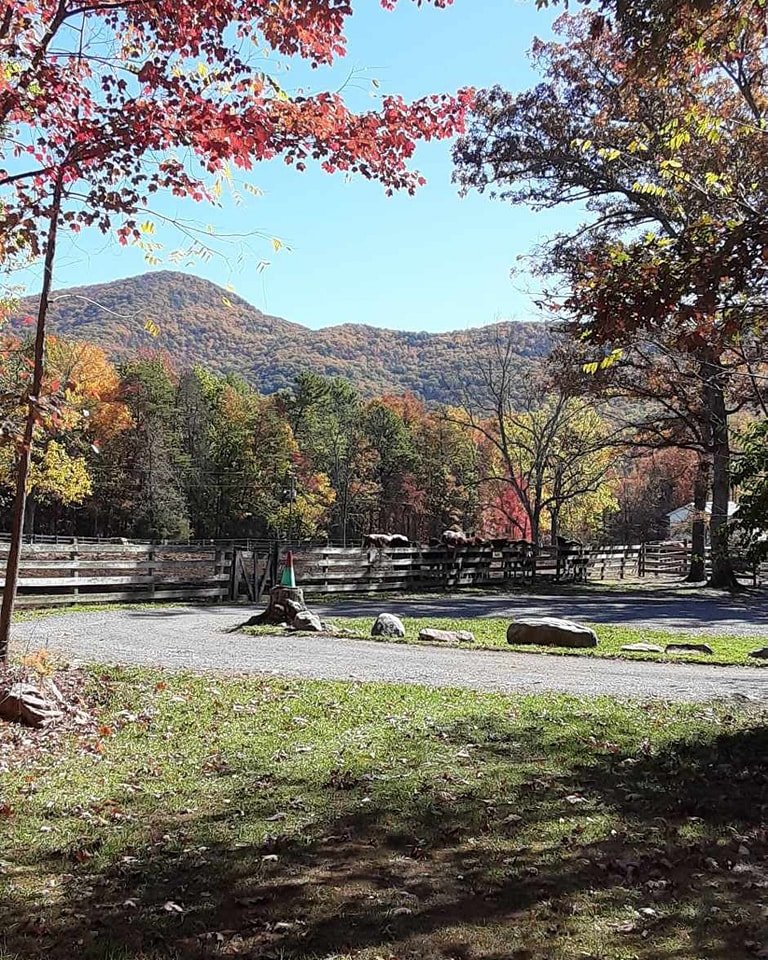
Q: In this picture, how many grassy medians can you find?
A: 1